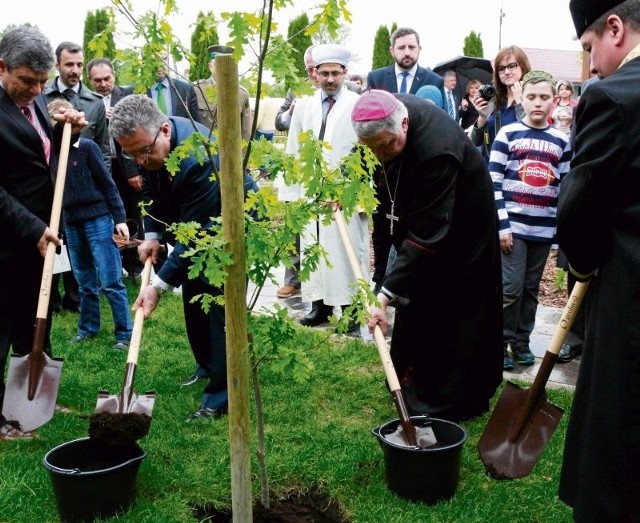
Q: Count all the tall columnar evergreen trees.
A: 5